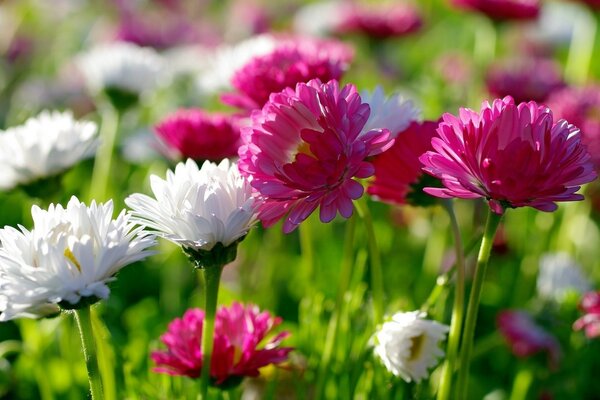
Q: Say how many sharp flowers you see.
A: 4